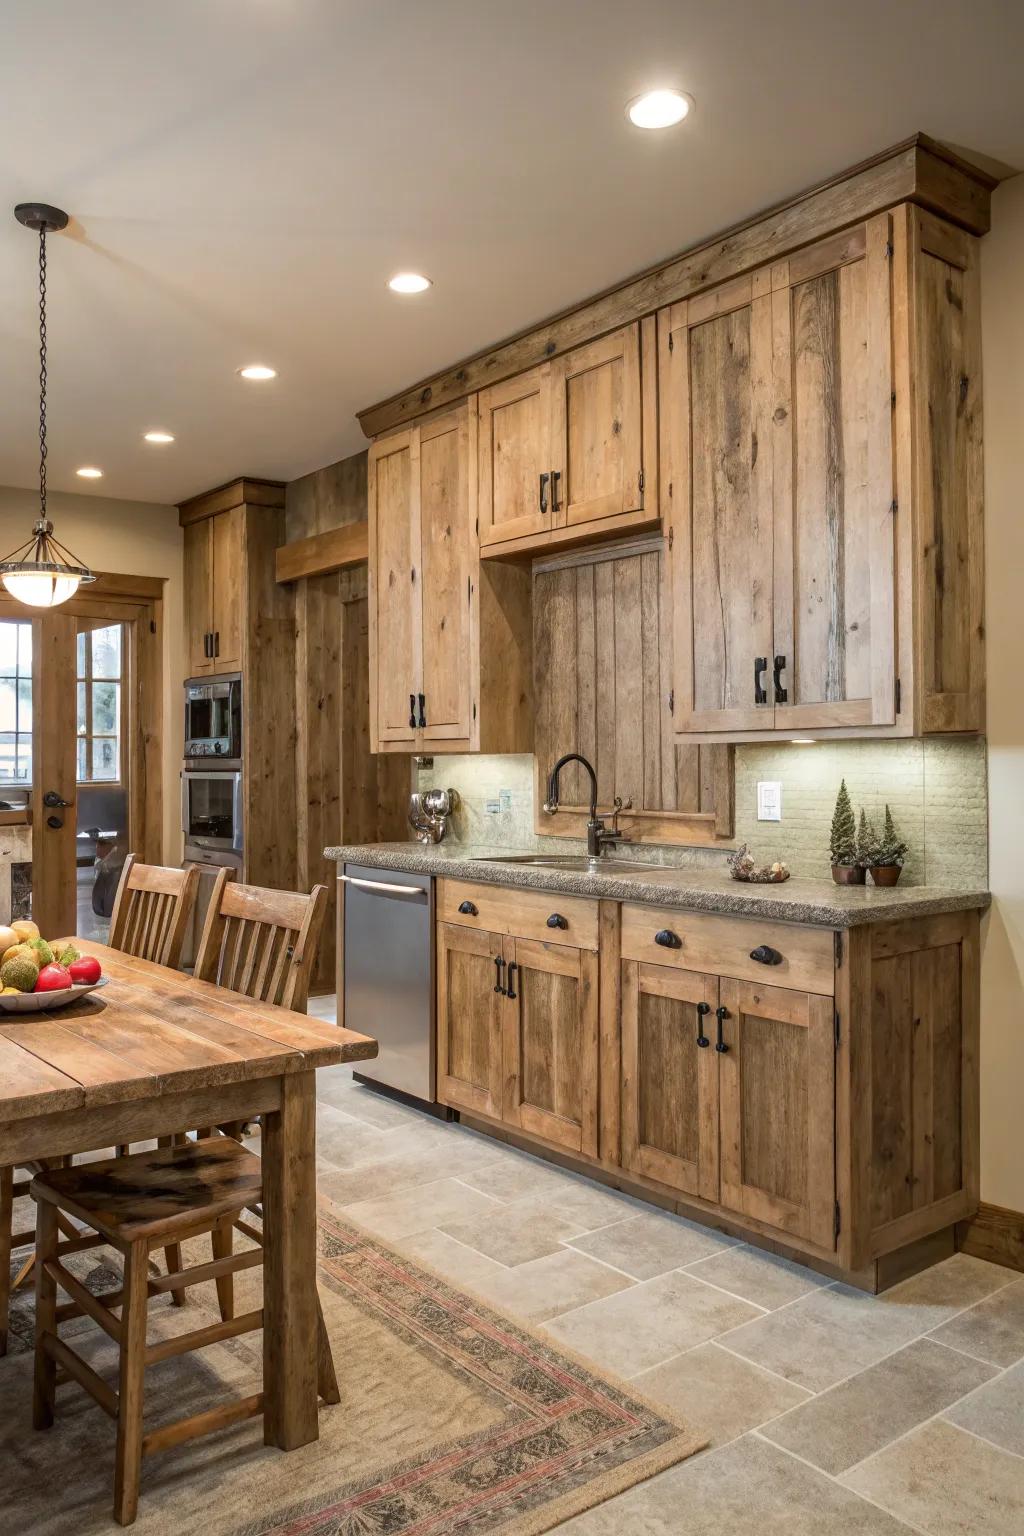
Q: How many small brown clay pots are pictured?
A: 2